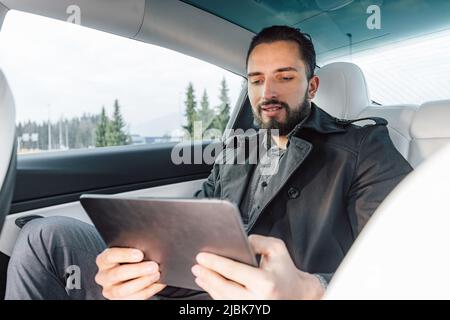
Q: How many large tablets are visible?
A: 1